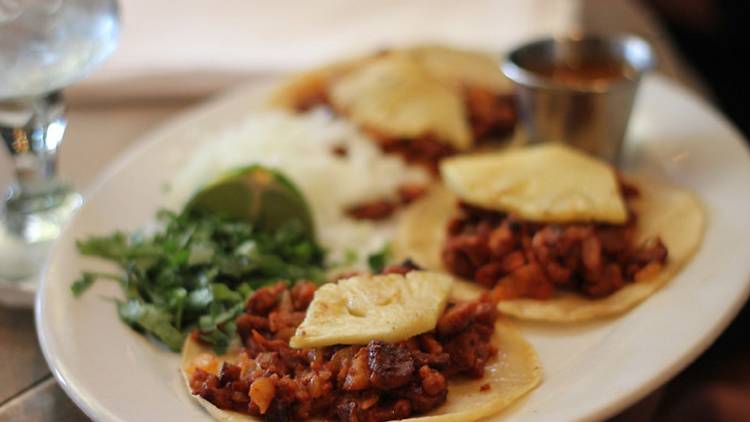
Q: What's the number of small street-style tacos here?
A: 3